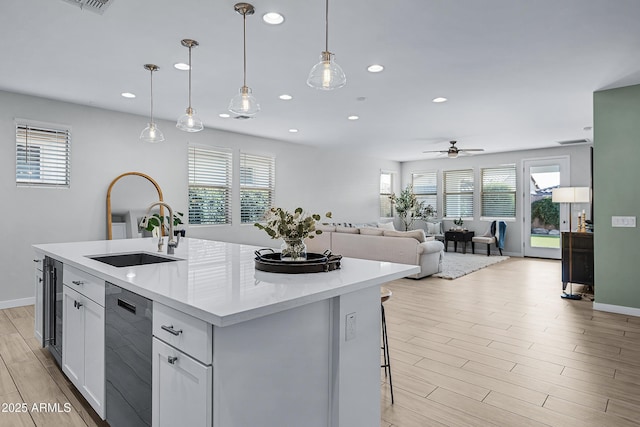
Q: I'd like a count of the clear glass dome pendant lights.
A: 4